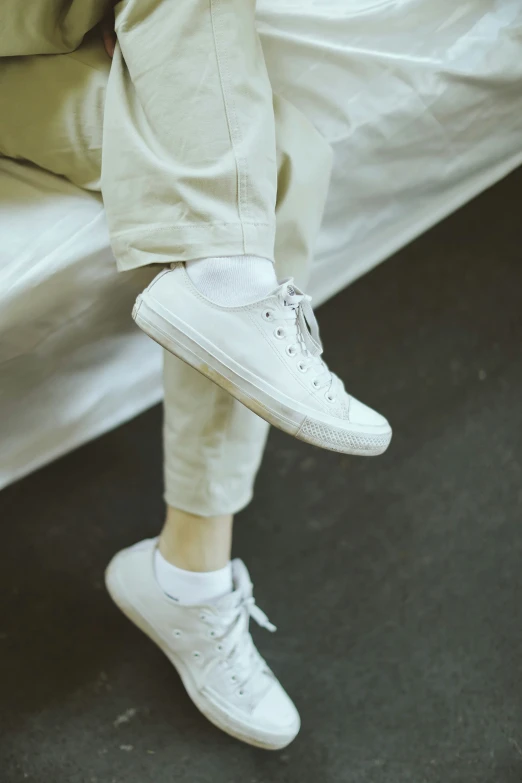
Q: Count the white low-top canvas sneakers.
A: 2